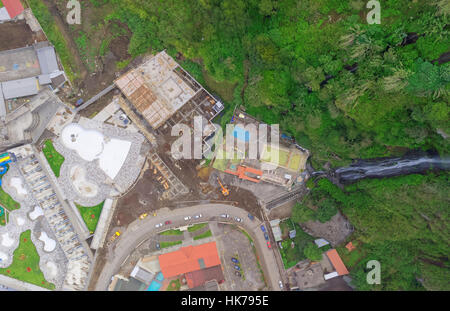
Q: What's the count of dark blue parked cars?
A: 5